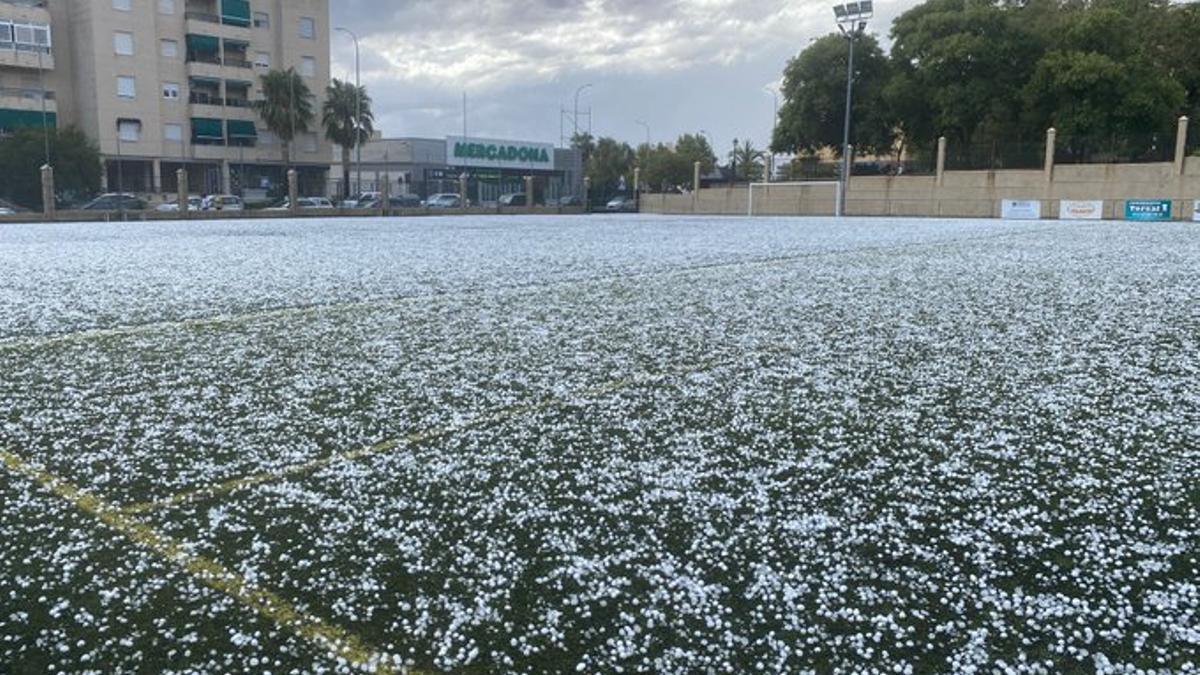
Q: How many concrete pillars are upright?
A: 14